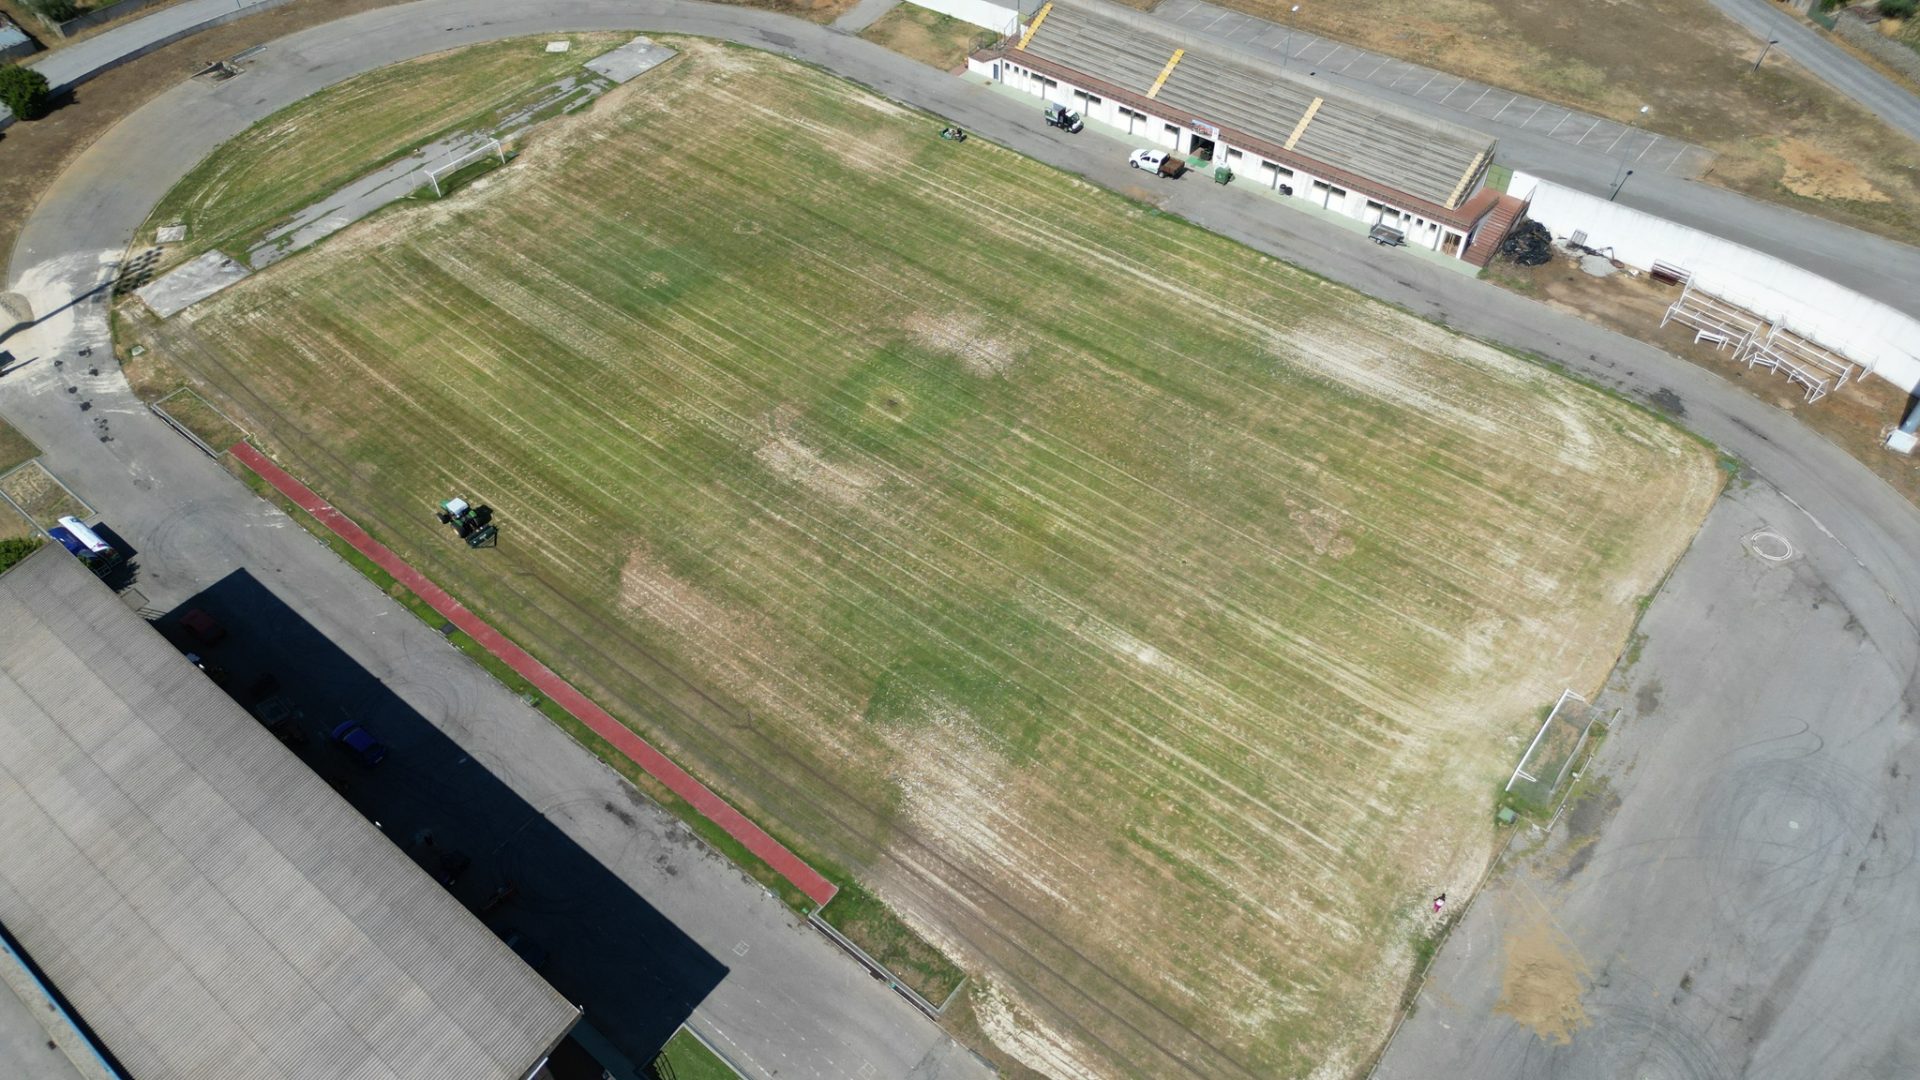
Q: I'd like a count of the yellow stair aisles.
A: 4